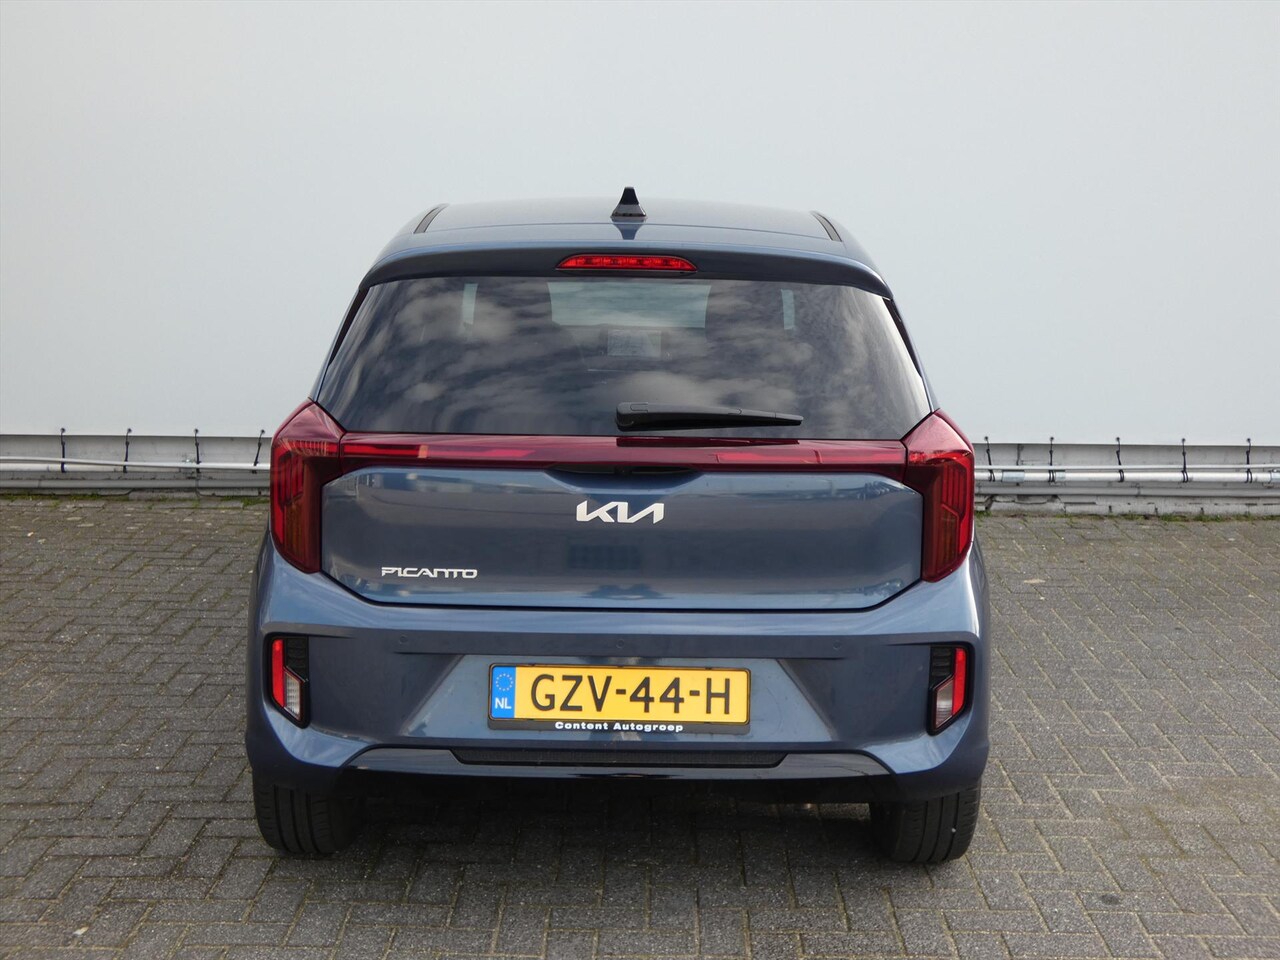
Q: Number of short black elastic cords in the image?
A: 9